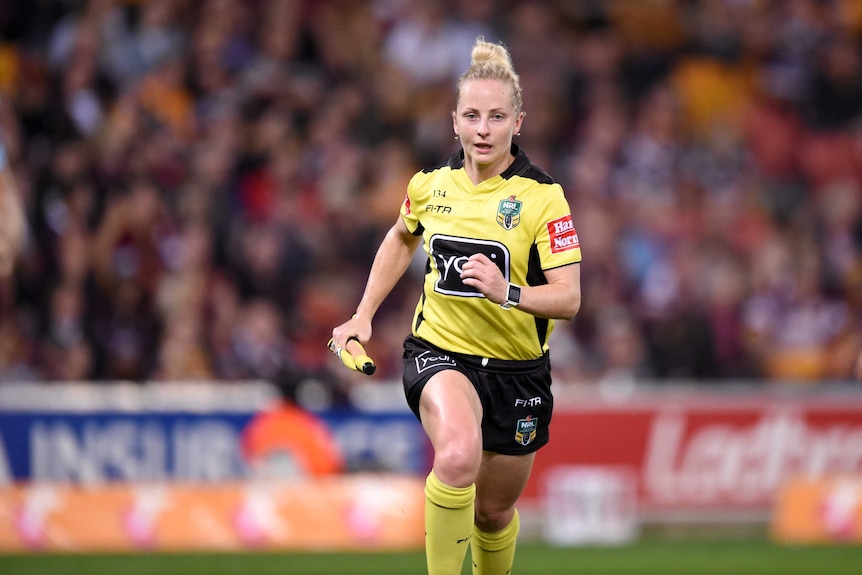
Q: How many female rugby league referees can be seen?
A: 1